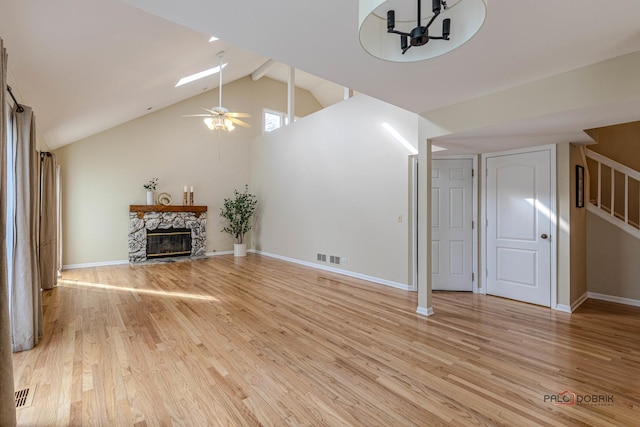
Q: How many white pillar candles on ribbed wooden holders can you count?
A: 2